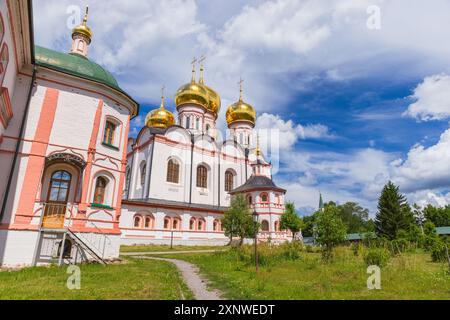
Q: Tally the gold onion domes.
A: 5